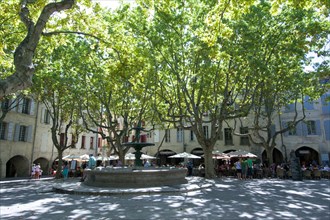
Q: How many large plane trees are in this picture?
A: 5